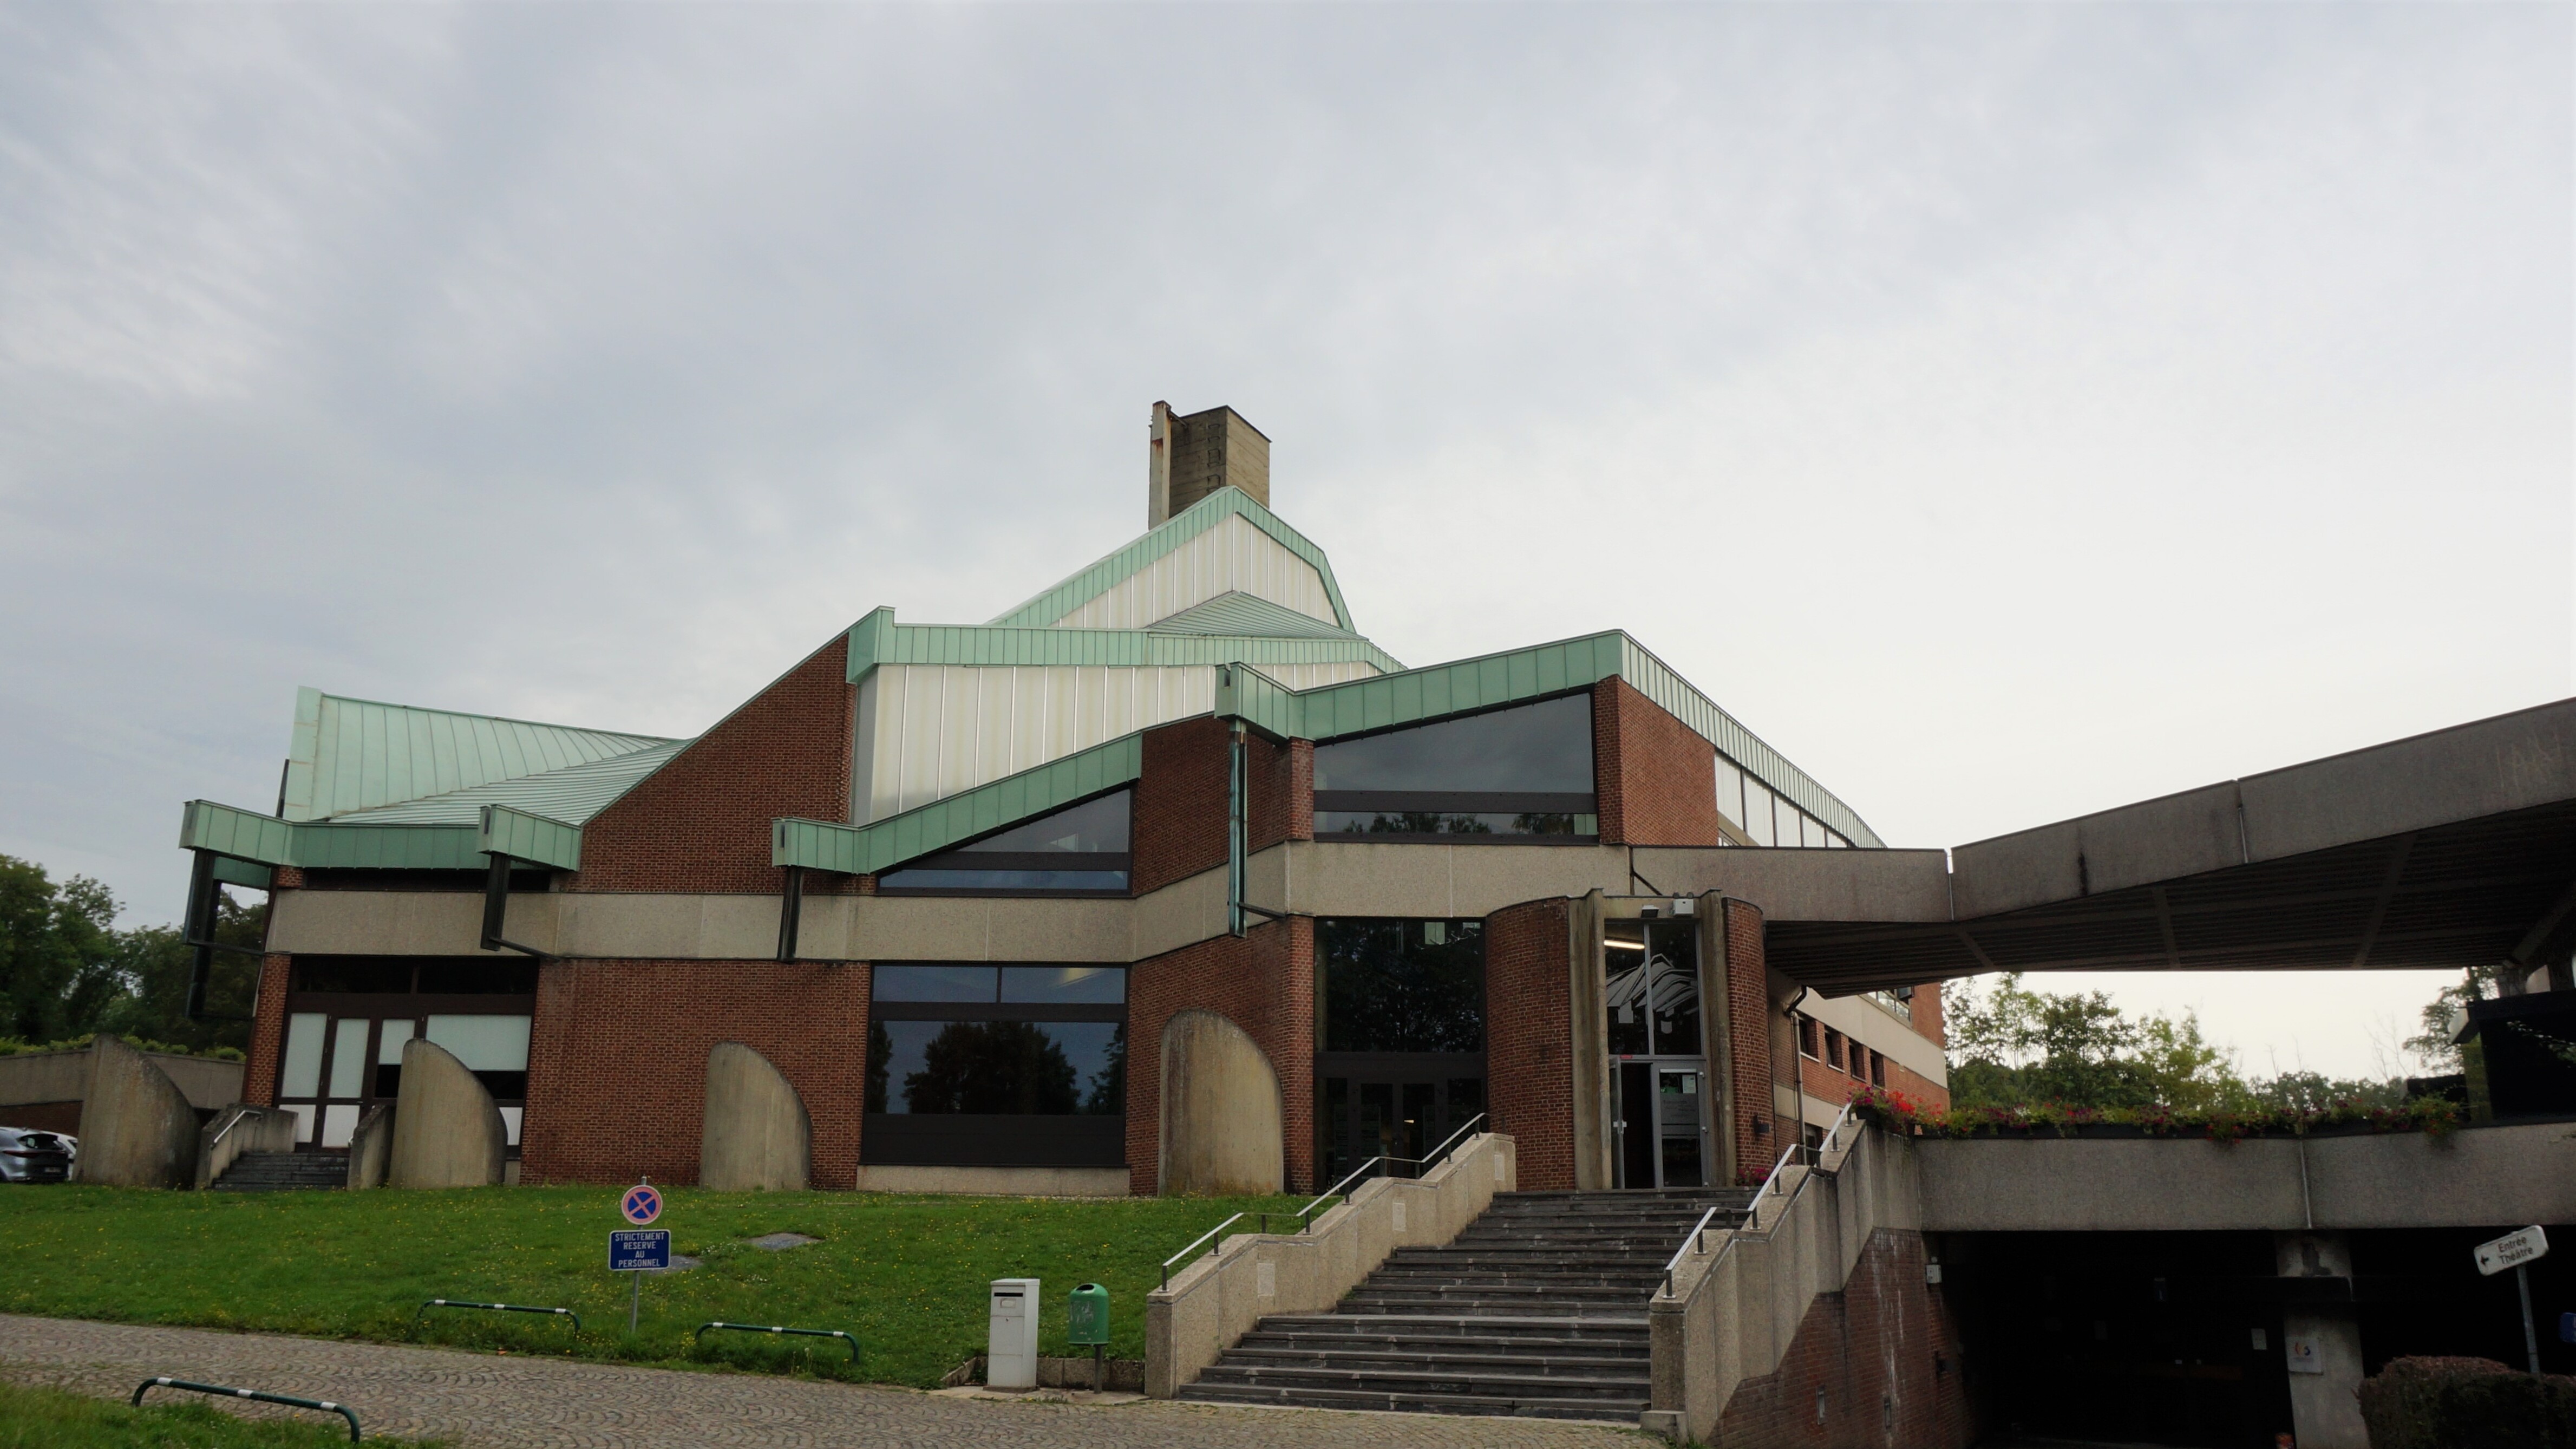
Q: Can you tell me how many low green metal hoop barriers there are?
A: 3